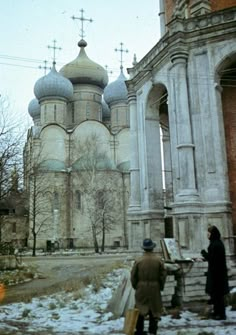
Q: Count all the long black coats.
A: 1